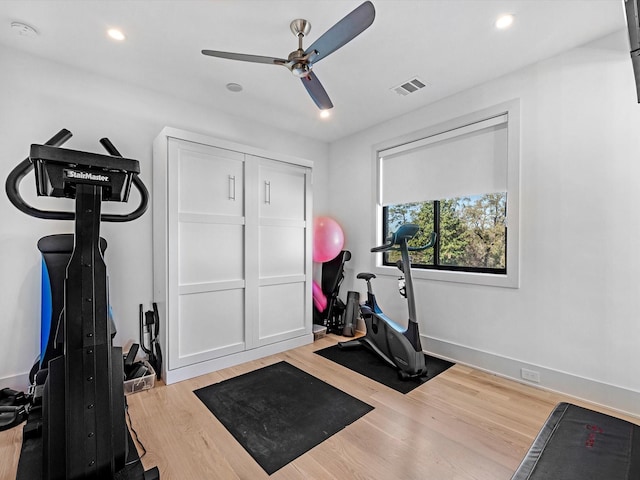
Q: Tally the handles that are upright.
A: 2